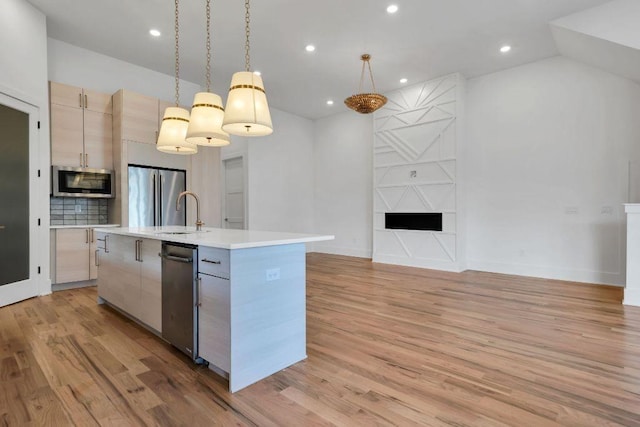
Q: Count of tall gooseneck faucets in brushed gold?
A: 1